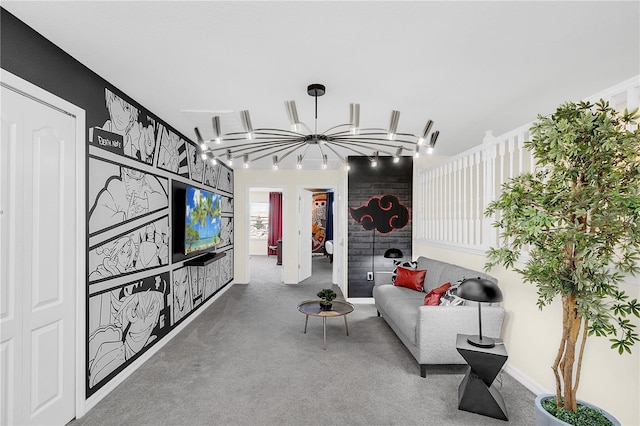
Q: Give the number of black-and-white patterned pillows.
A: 2